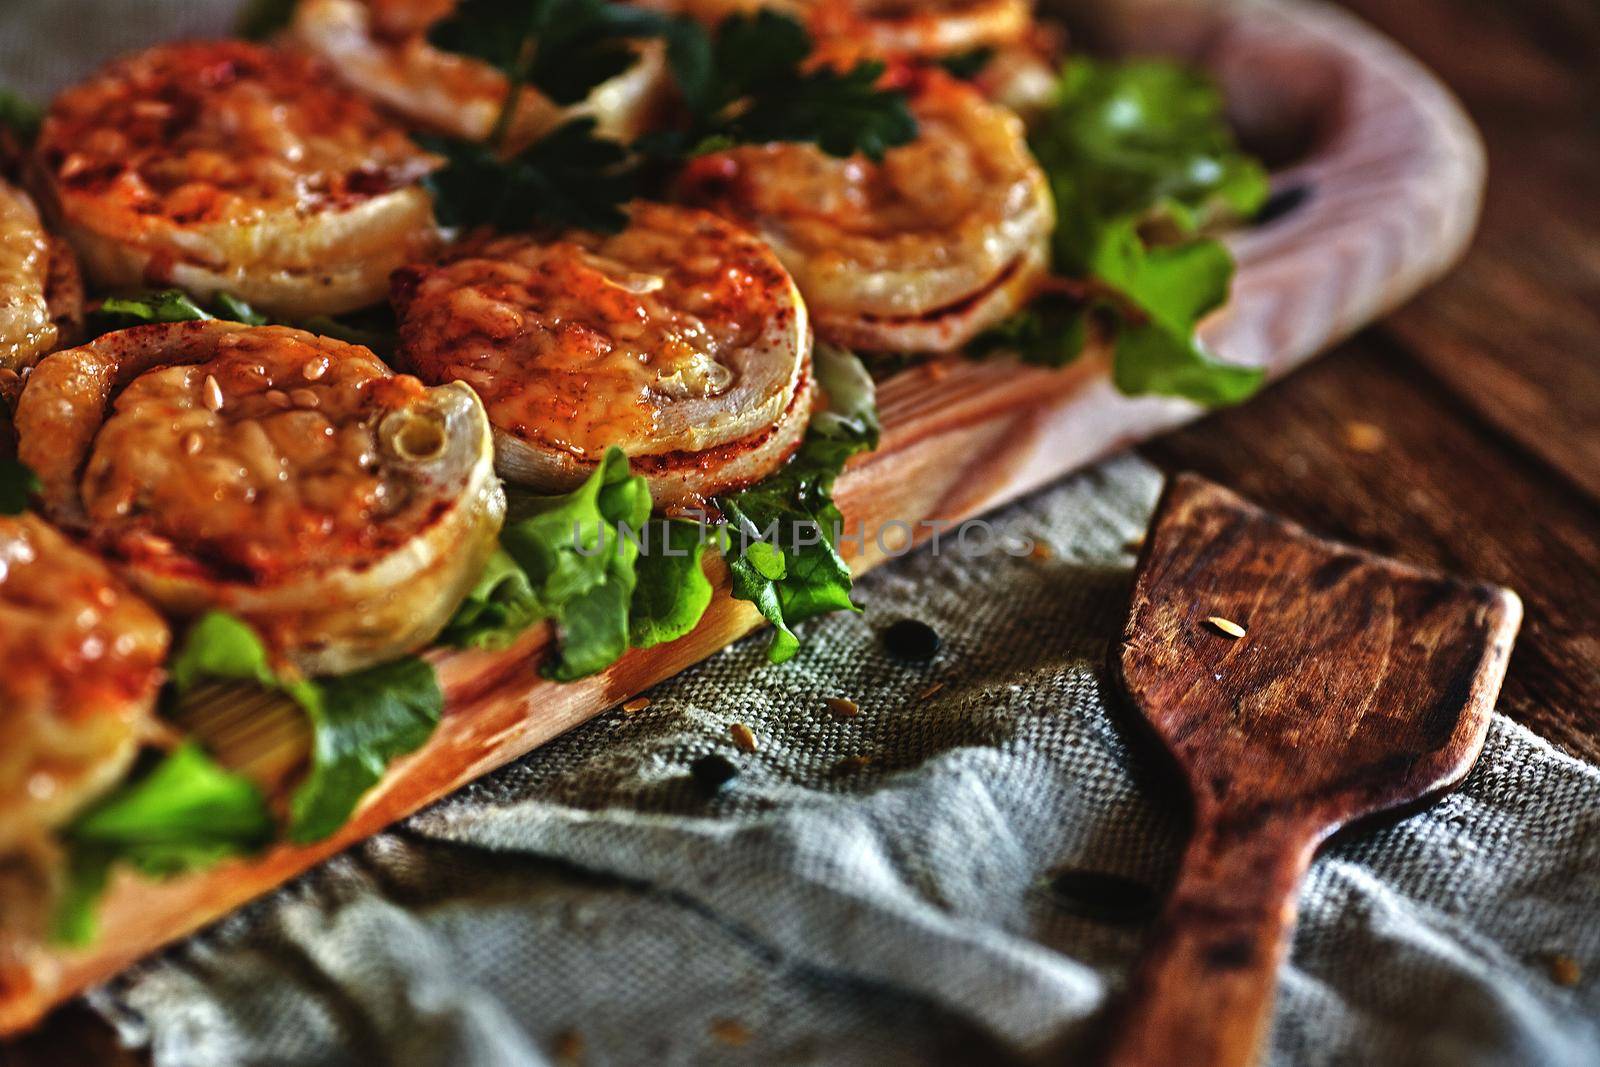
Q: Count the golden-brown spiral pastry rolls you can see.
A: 8